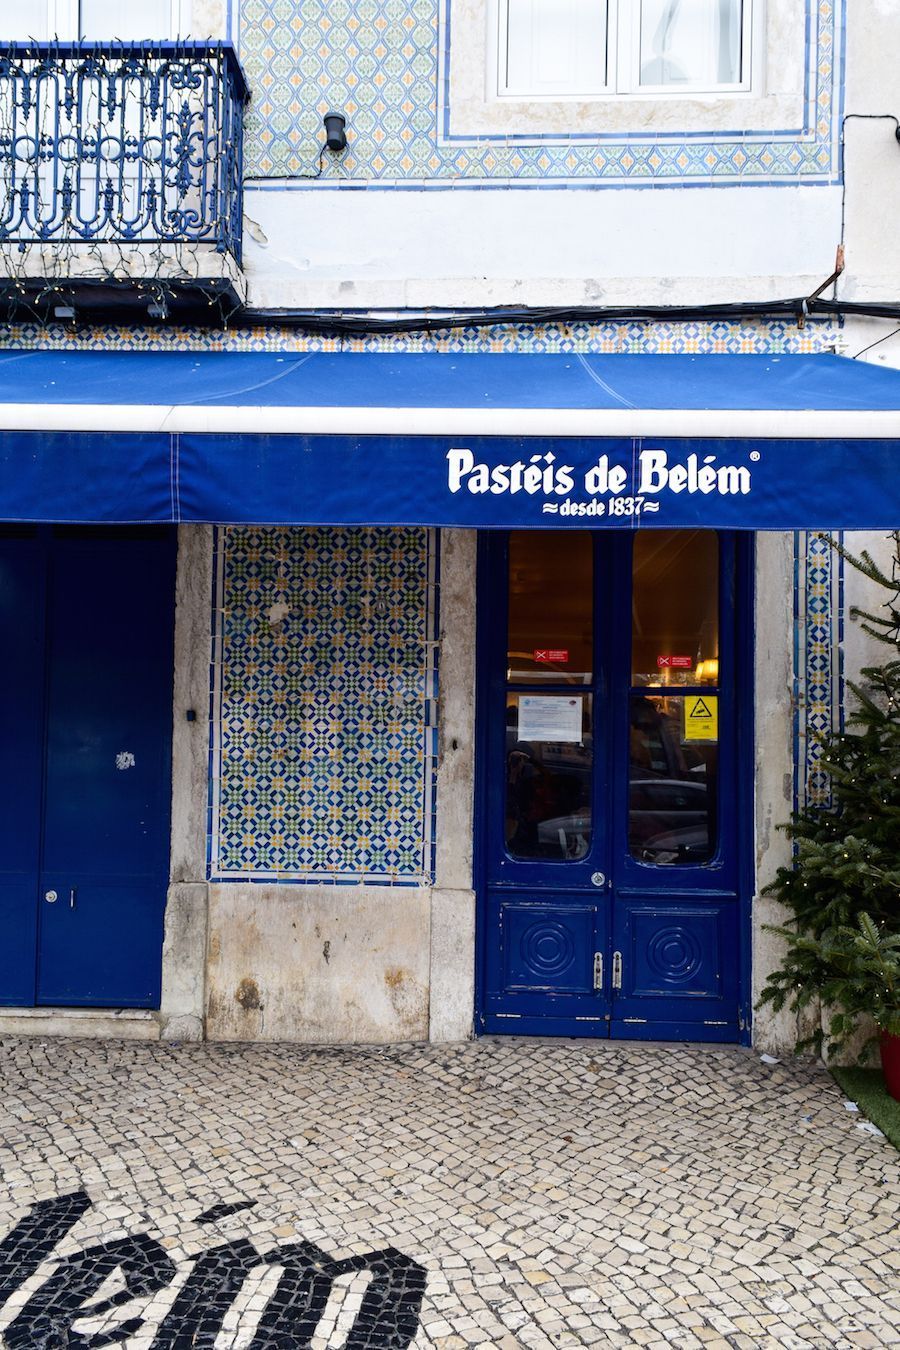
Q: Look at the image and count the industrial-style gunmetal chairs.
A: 0